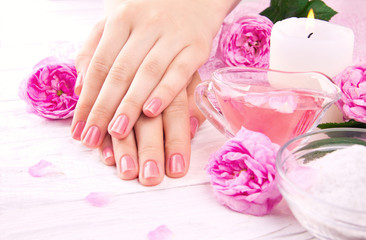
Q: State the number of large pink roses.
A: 4